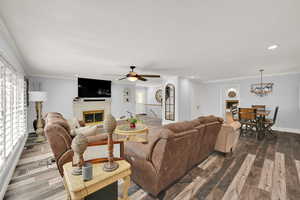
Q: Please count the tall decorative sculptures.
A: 2